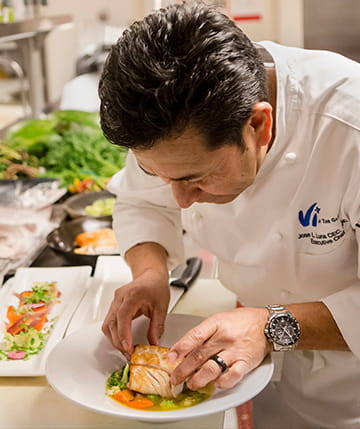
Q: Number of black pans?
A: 2